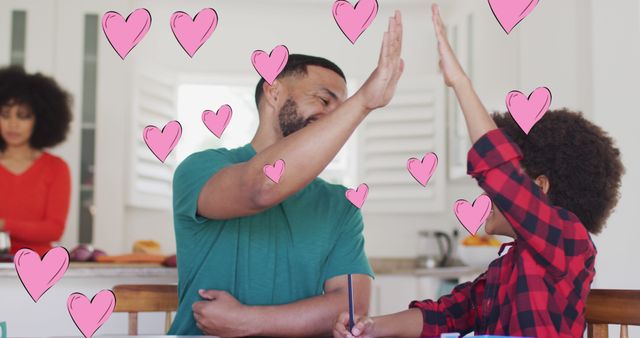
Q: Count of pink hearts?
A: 14